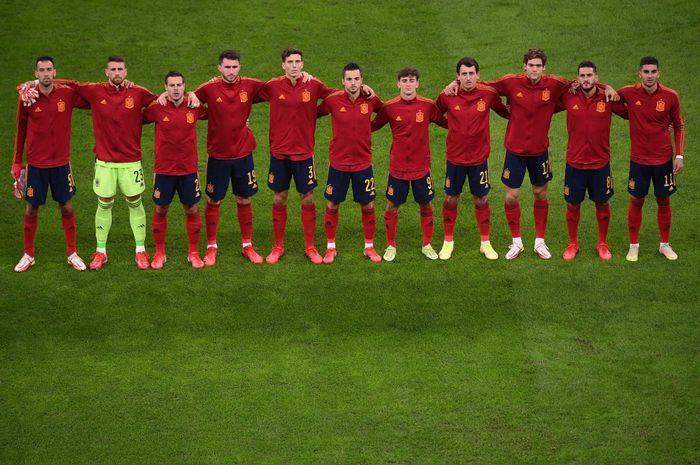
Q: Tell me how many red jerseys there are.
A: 11